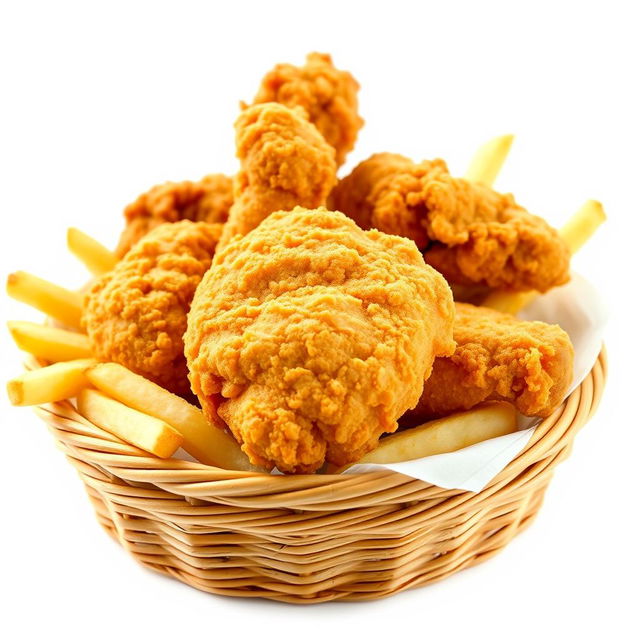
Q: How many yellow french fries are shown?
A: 9